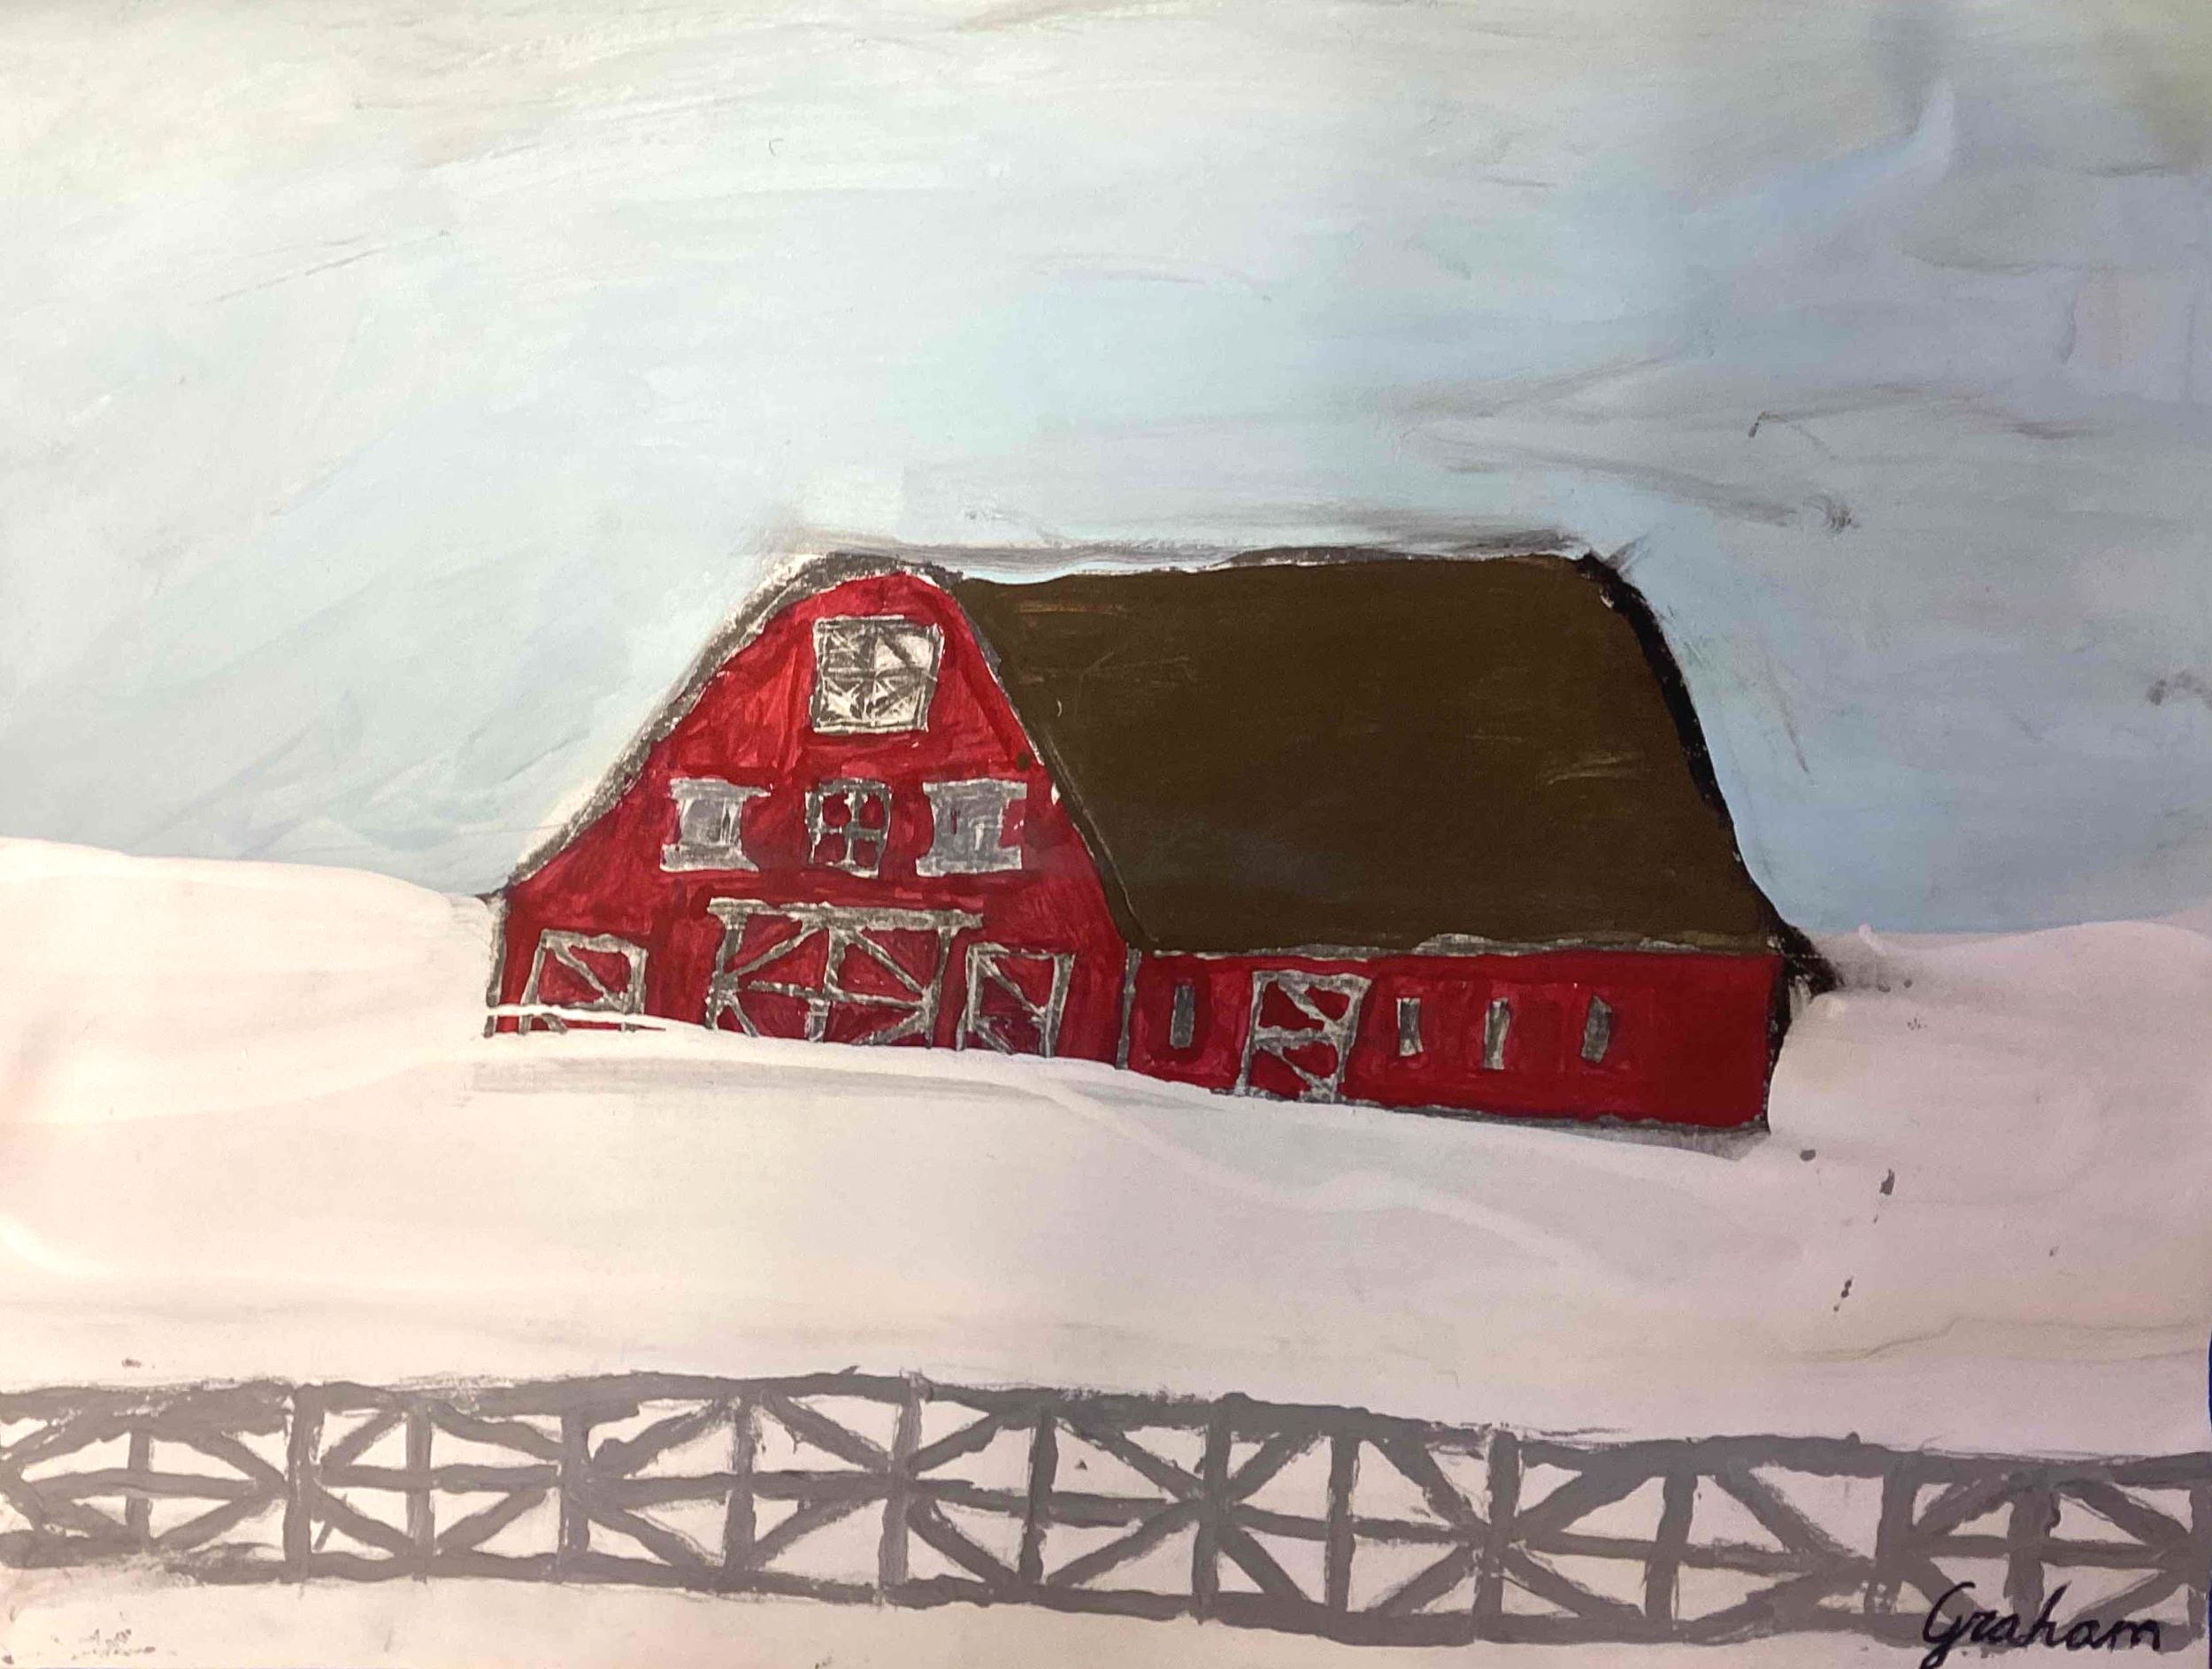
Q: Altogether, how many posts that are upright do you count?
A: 14